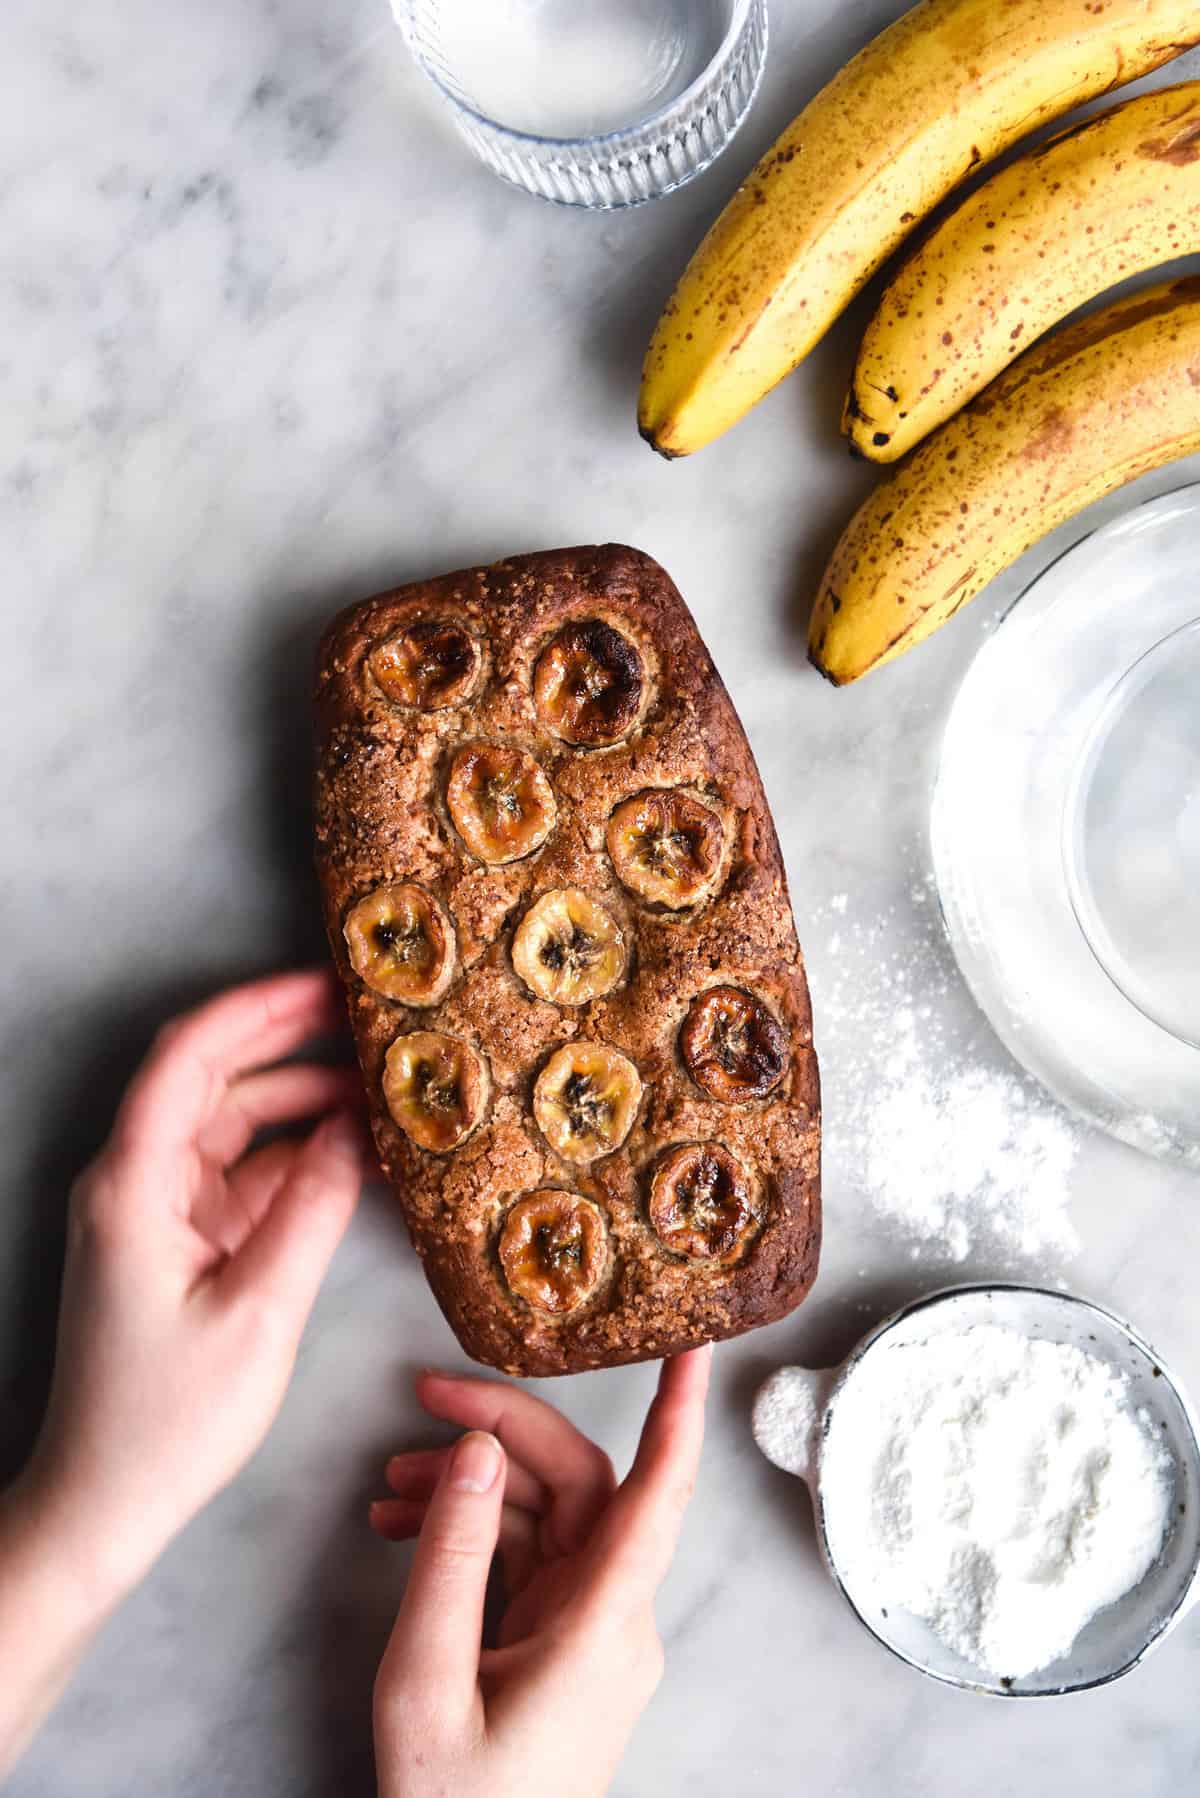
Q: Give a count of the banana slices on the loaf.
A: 11